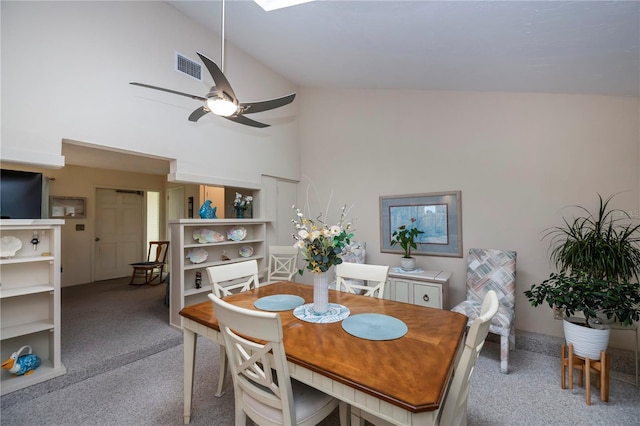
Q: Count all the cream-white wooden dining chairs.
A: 5